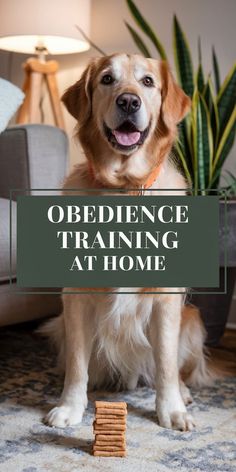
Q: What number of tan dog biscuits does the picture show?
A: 10